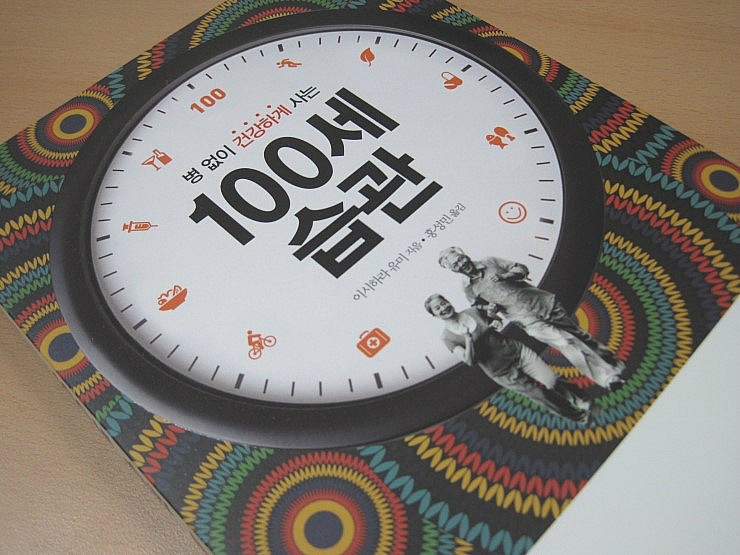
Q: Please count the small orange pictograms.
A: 10